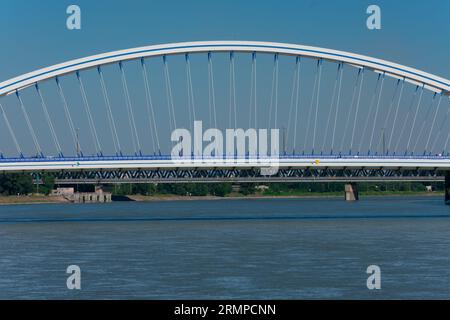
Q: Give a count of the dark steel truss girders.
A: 1